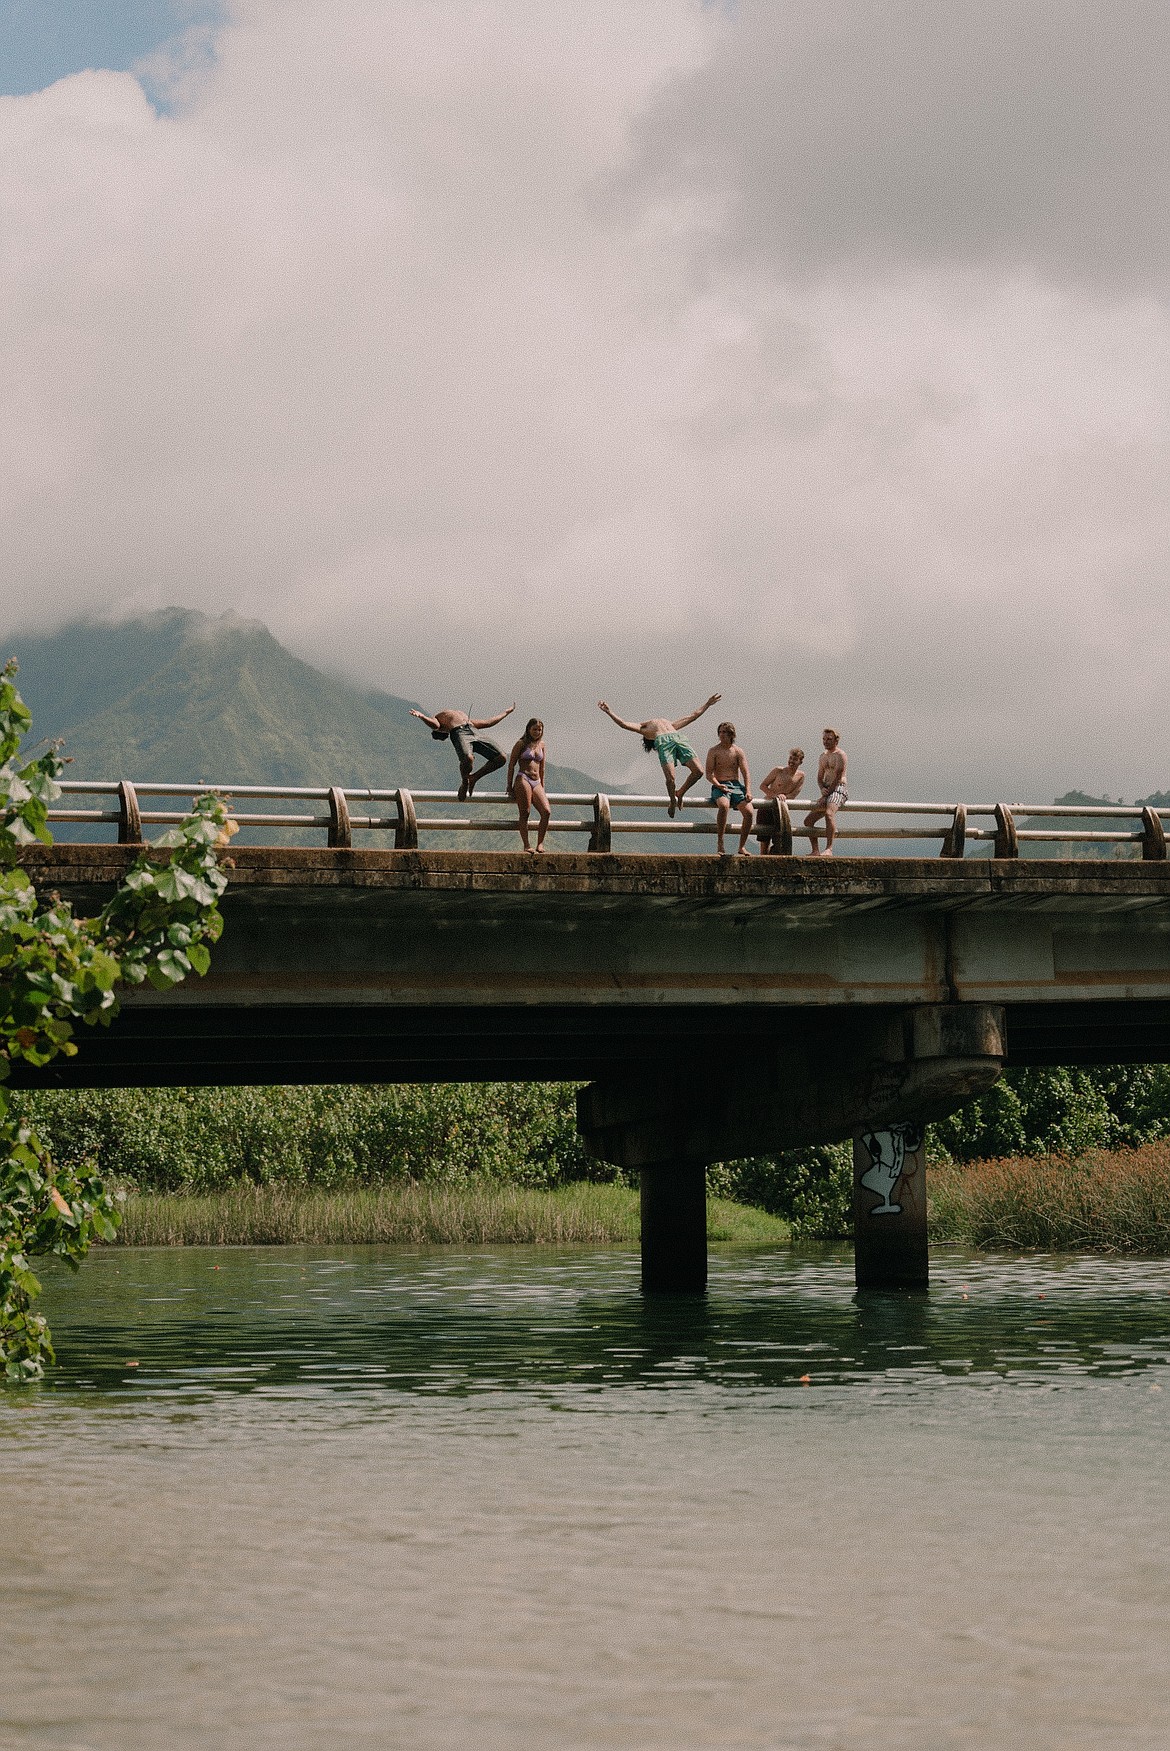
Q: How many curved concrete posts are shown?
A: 8